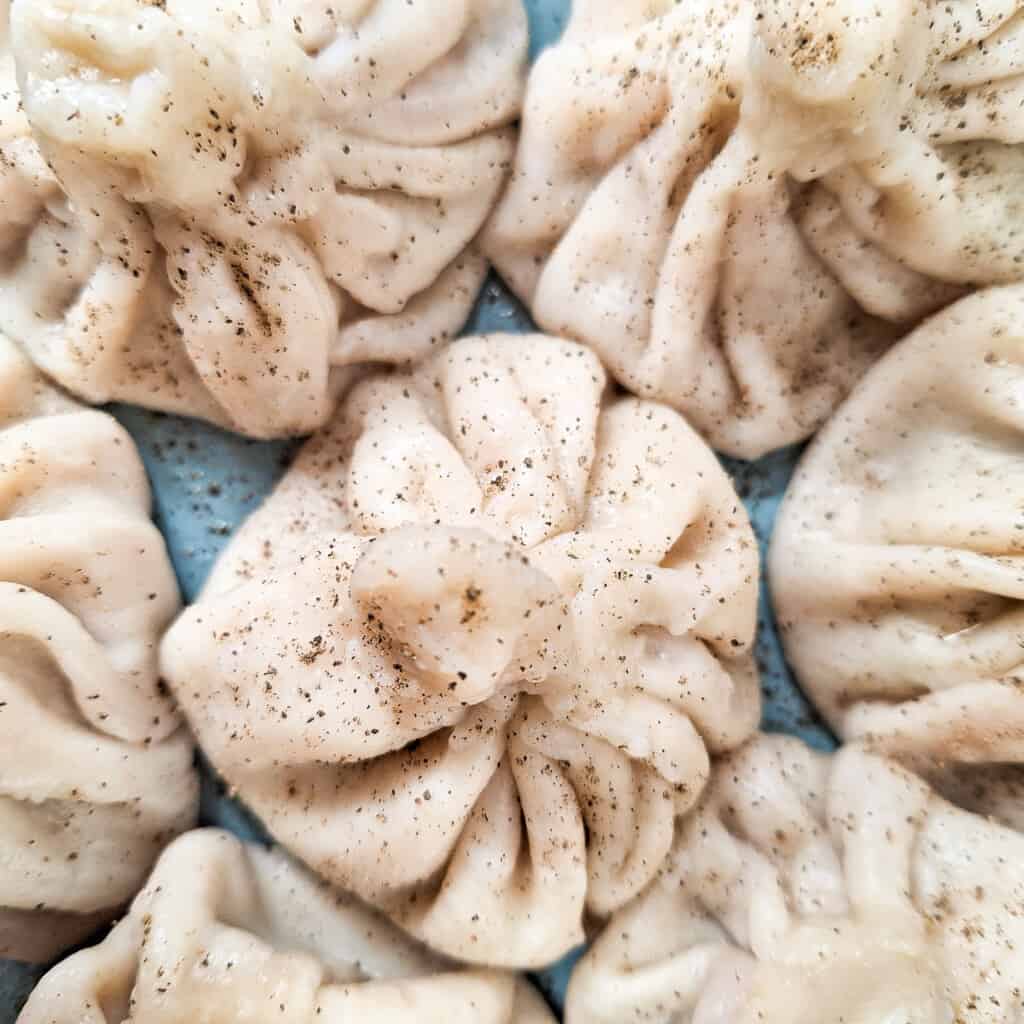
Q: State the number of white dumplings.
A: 7